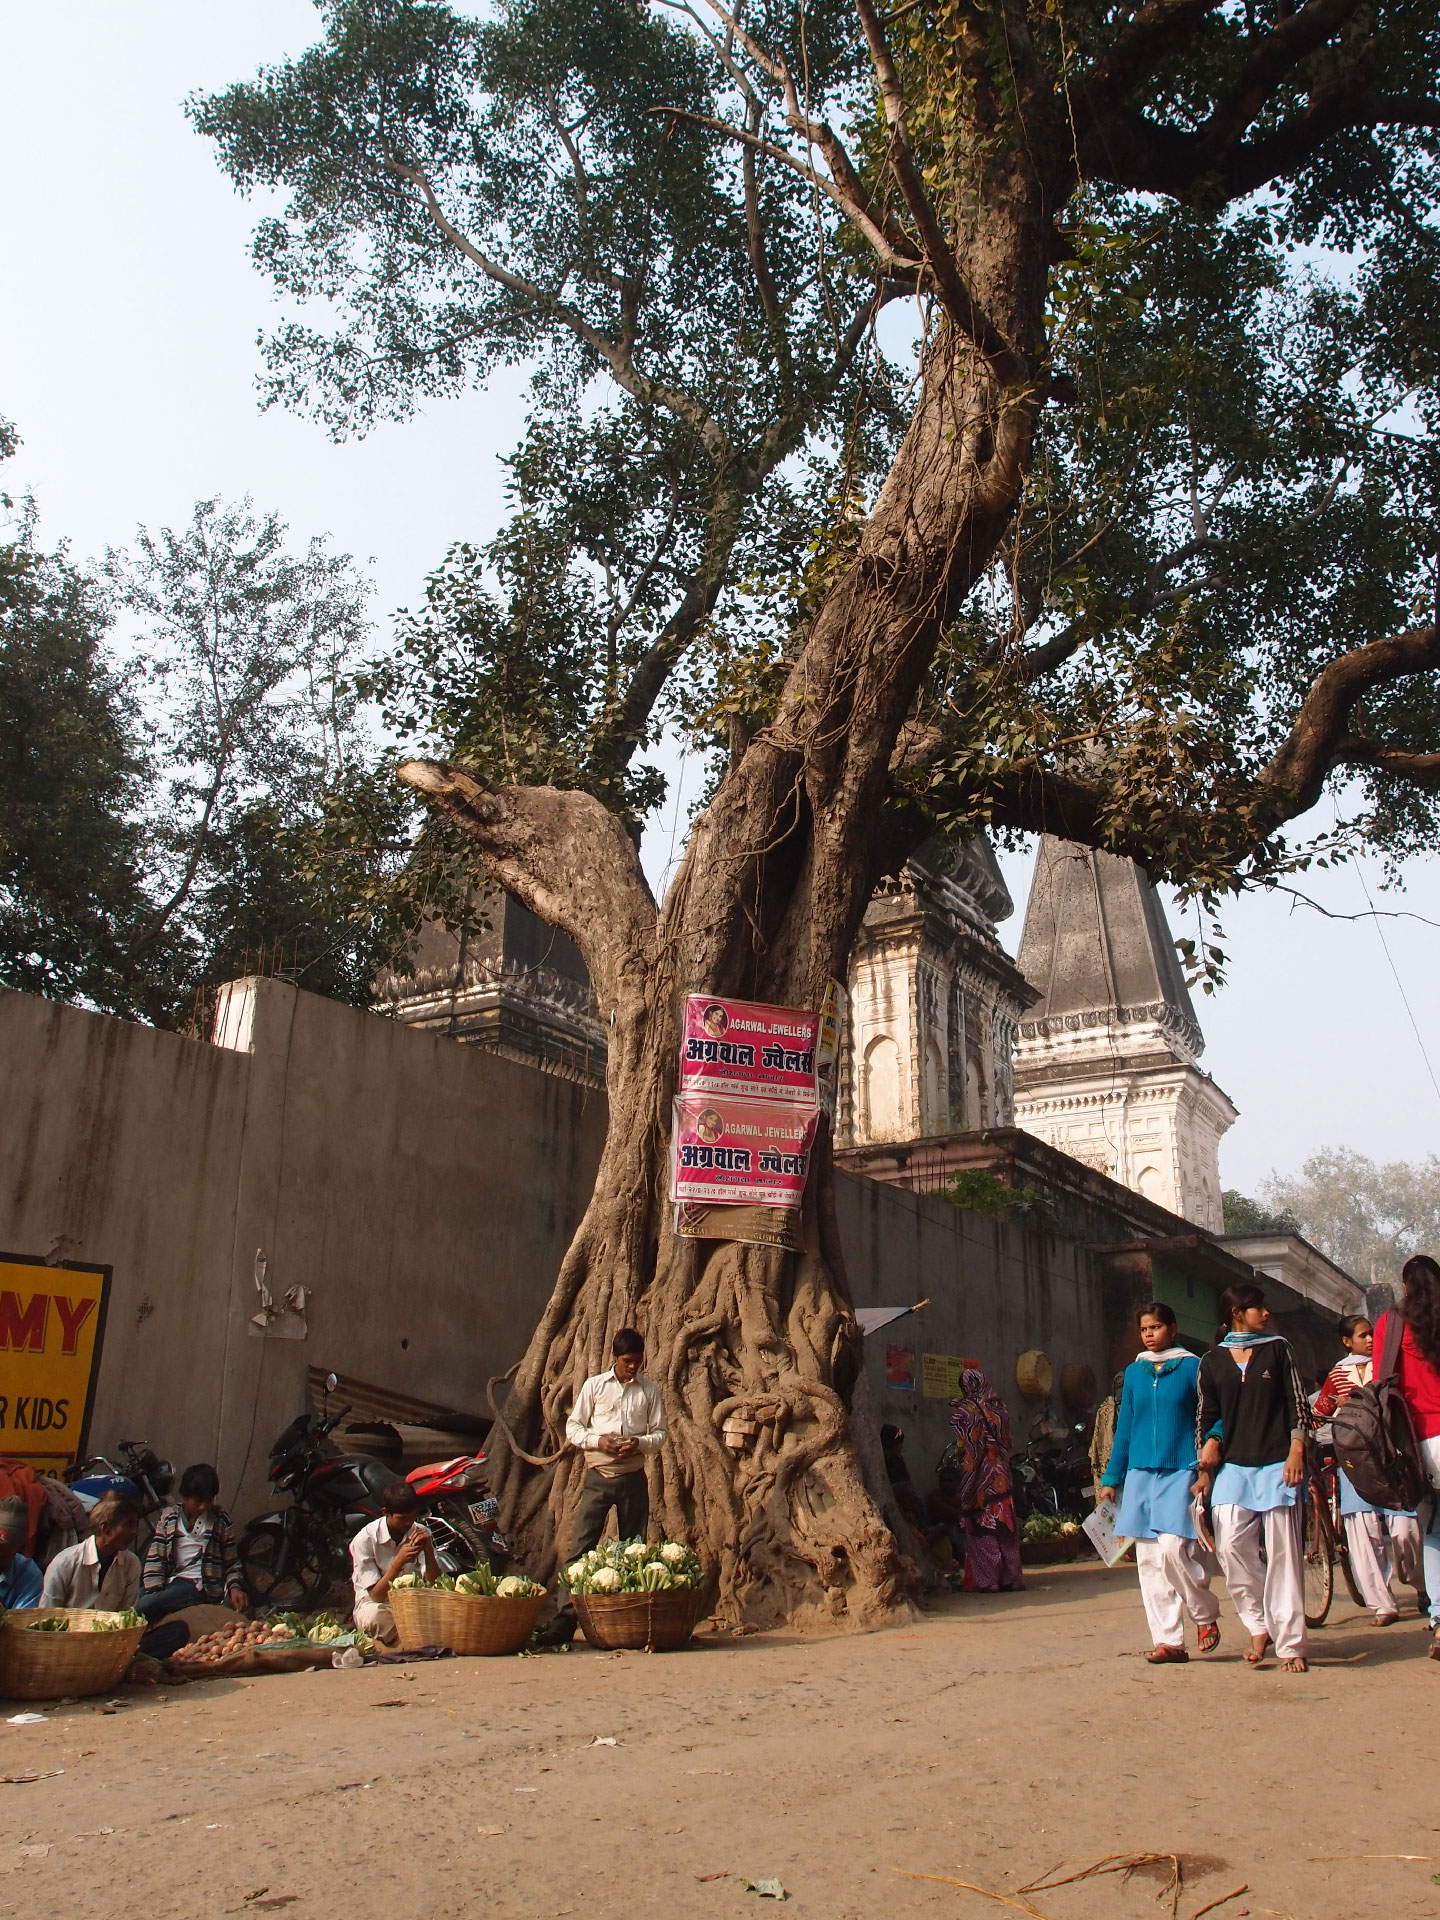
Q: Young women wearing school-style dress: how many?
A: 3